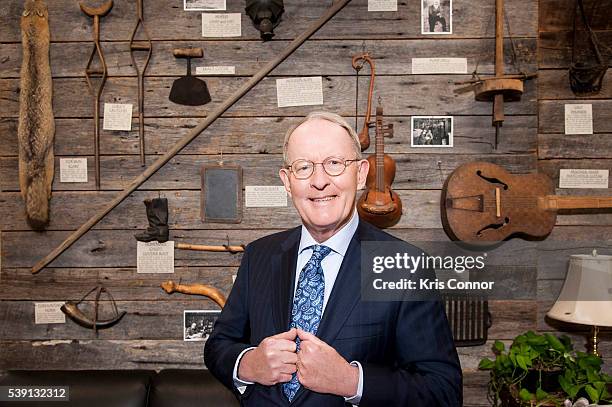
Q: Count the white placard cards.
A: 12